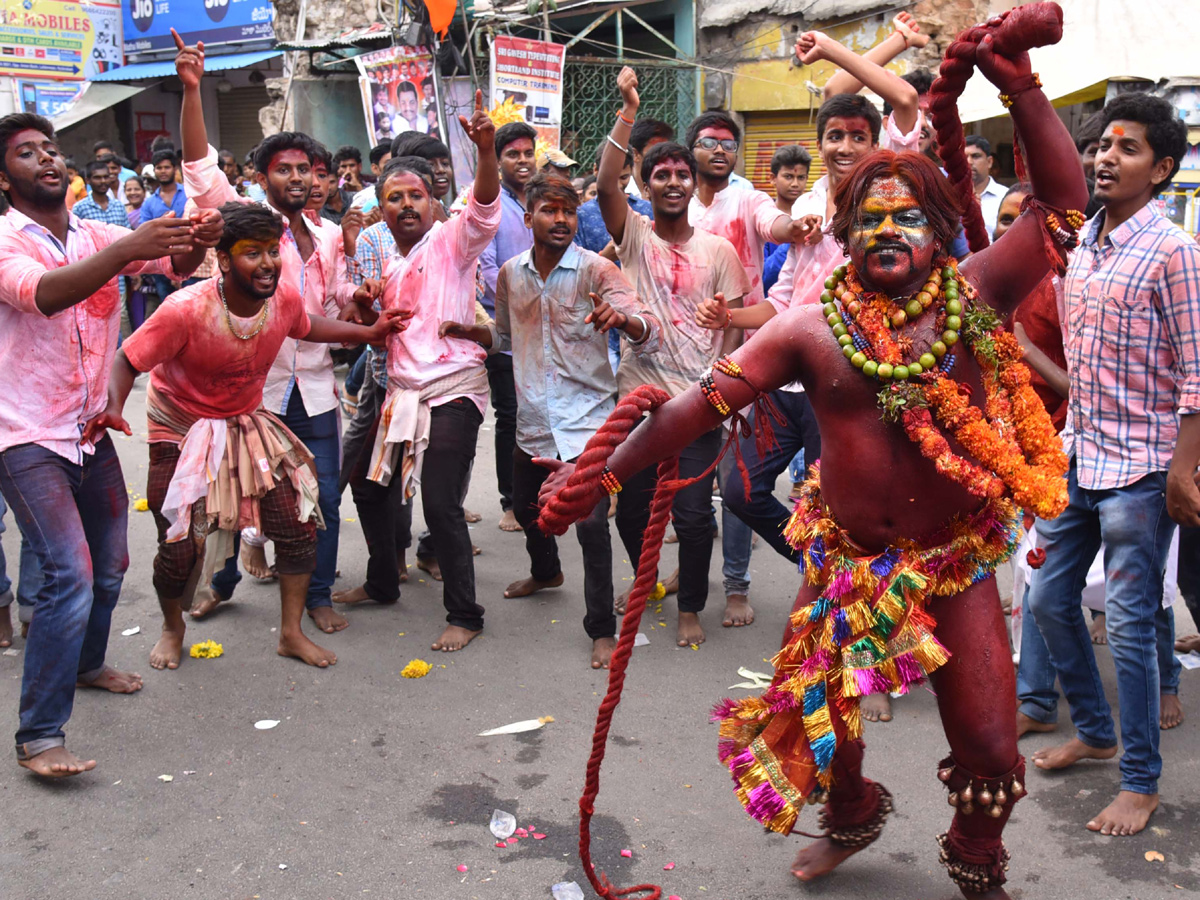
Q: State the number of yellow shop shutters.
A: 1